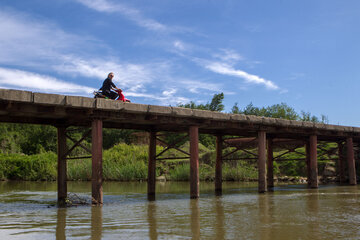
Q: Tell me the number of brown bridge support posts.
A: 11